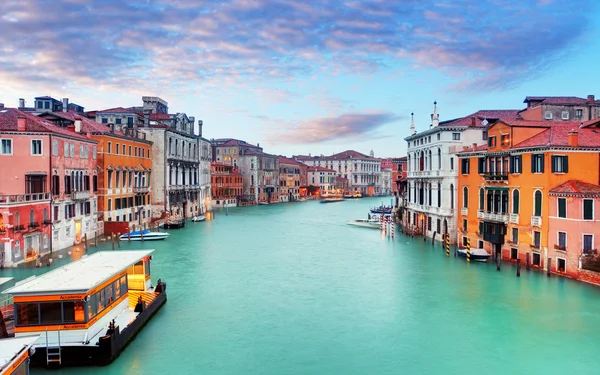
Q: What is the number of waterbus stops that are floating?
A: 2